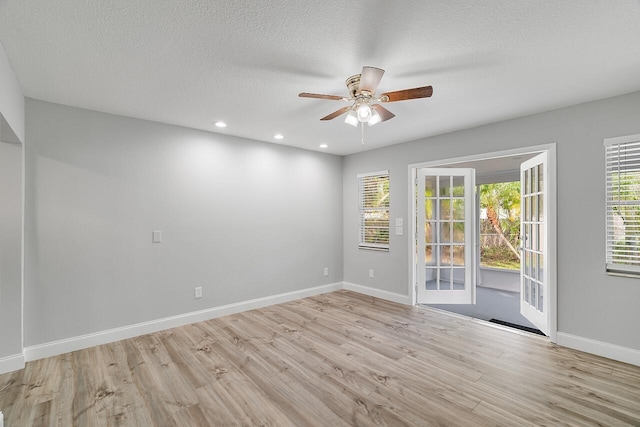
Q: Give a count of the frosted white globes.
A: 3